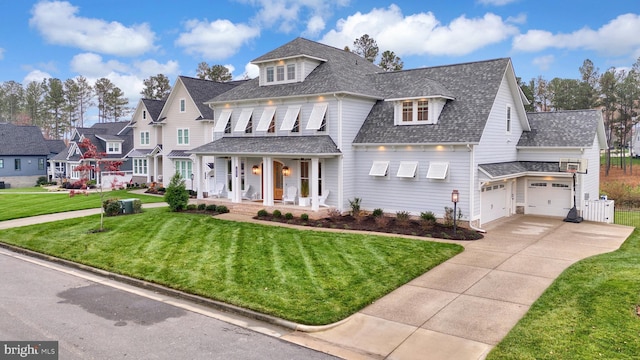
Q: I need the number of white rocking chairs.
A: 4